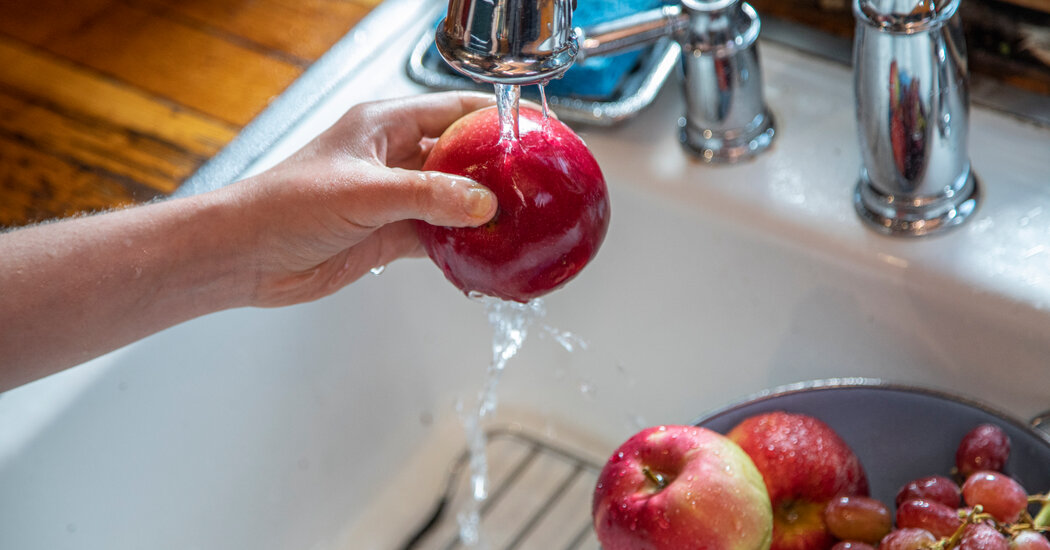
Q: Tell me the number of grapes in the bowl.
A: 9